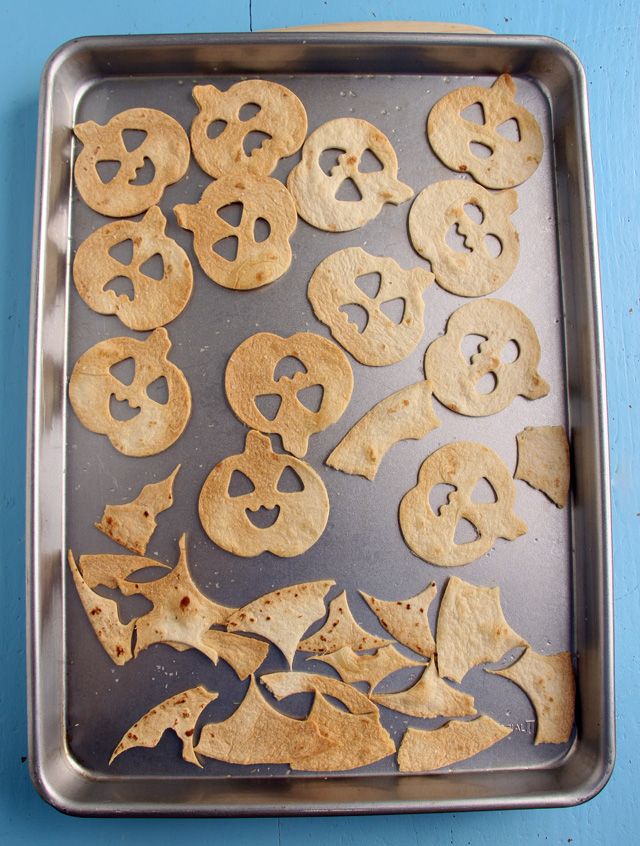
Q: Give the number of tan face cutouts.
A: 13